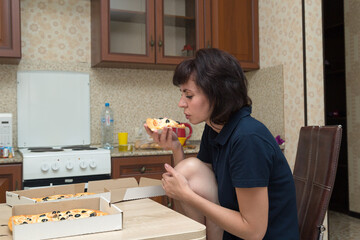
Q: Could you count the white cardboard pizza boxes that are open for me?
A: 2